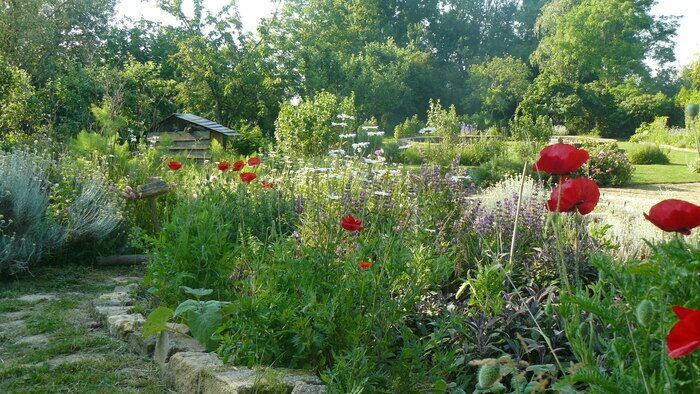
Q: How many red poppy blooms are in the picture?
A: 12